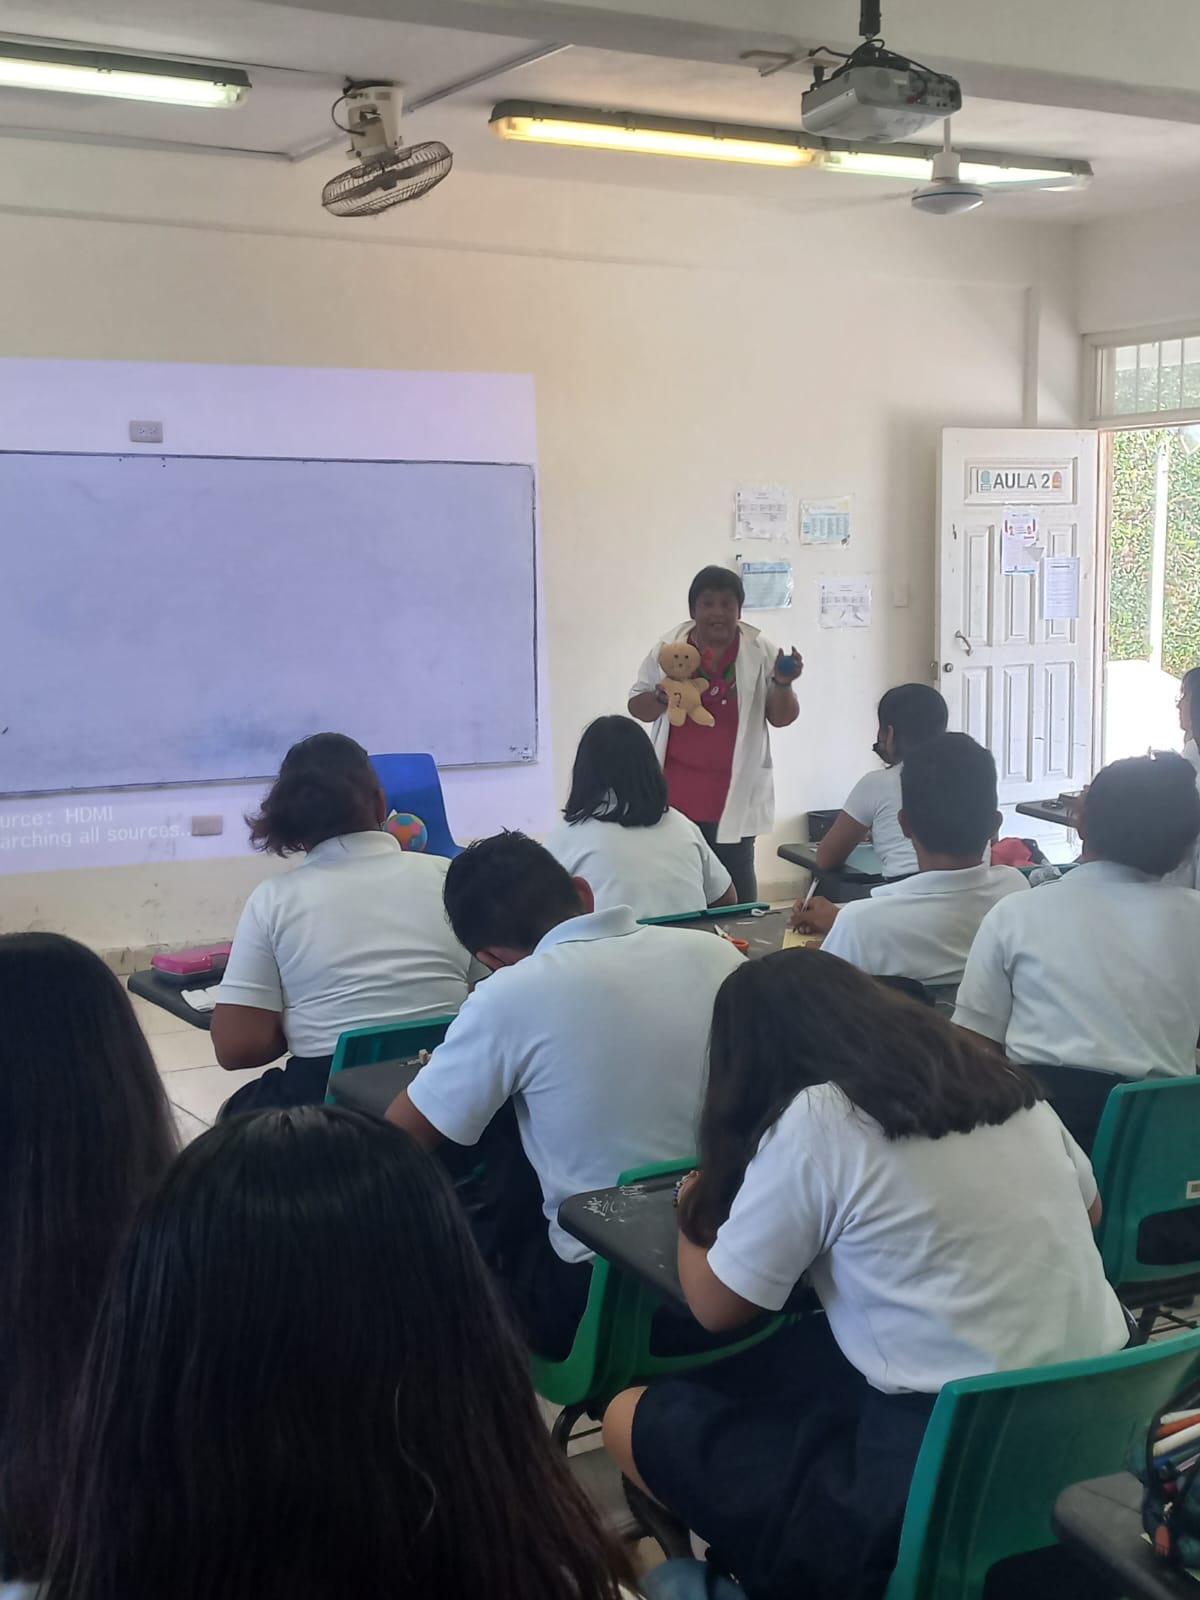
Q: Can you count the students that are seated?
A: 10